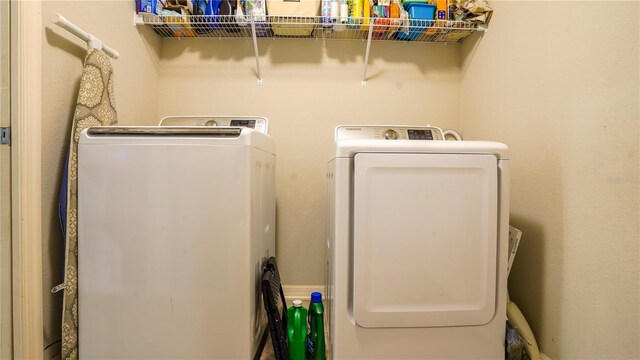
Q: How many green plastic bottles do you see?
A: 2